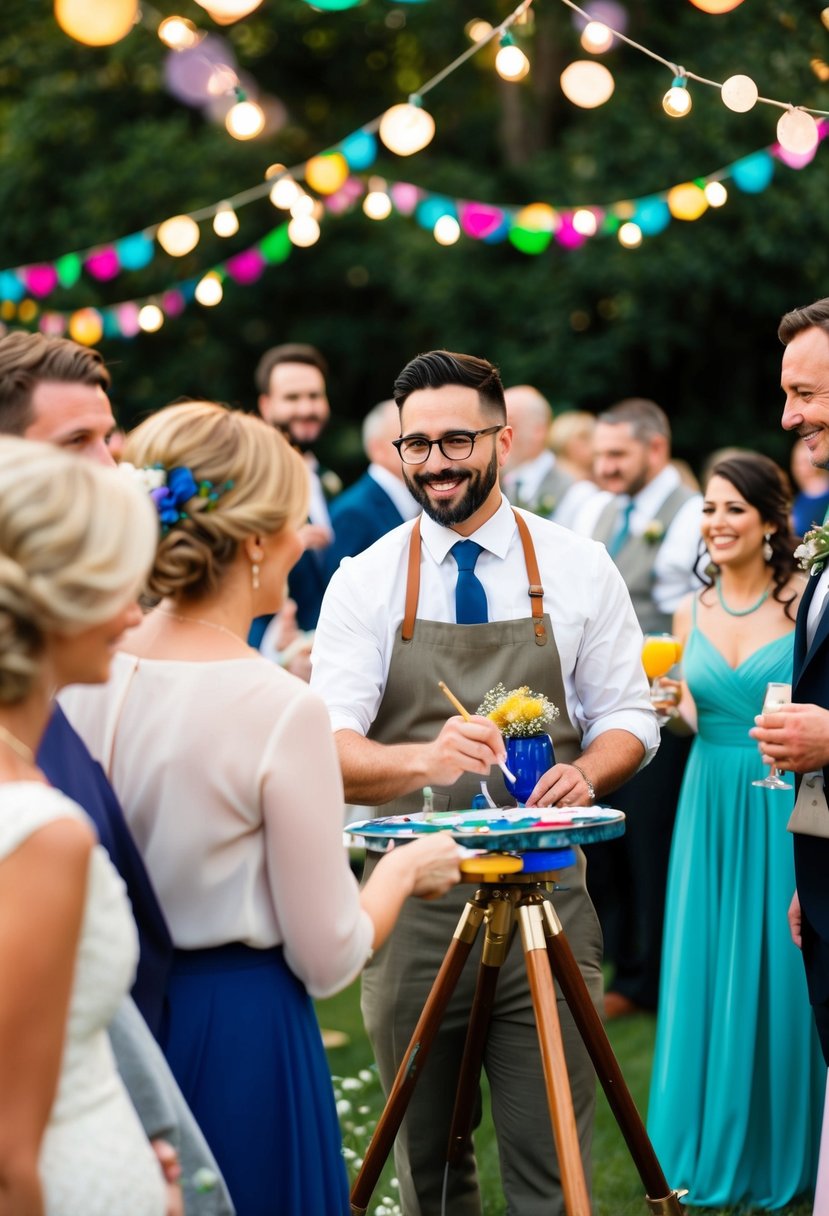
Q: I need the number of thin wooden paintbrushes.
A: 1